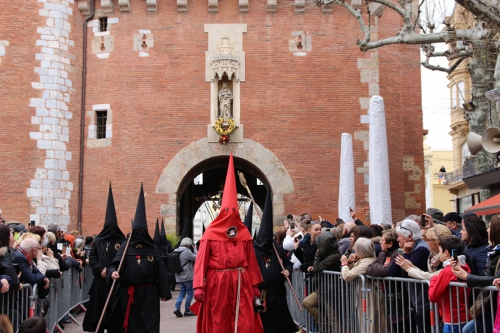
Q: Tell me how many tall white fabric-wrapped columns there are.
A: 2